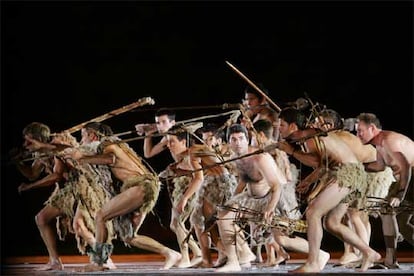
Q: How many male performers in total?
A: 11